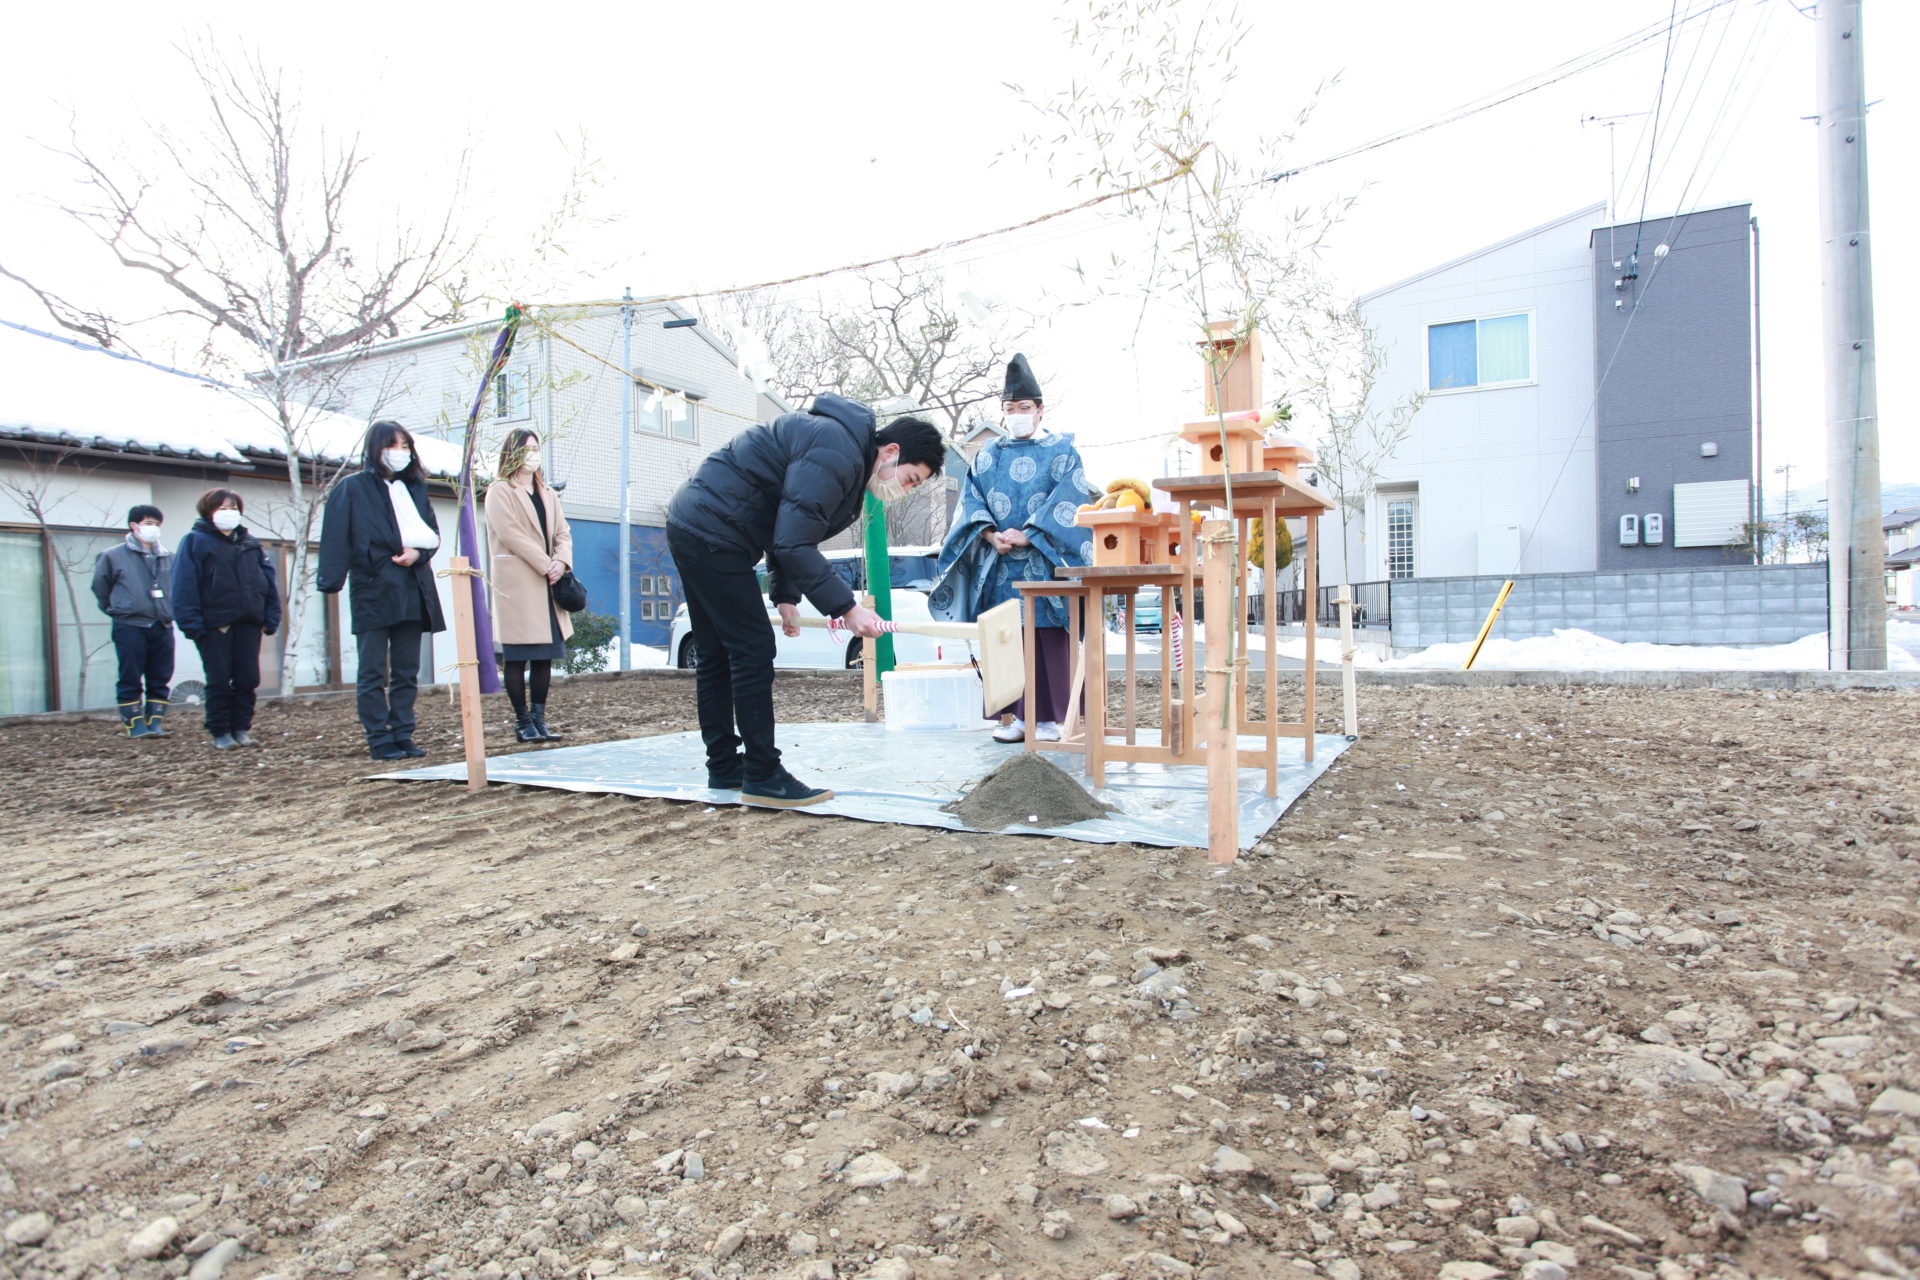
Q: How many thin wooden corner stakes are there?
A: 4